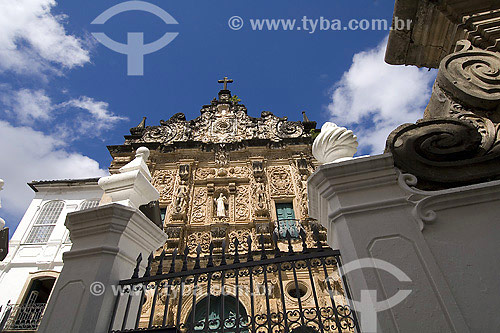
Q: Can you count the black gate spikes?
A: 15